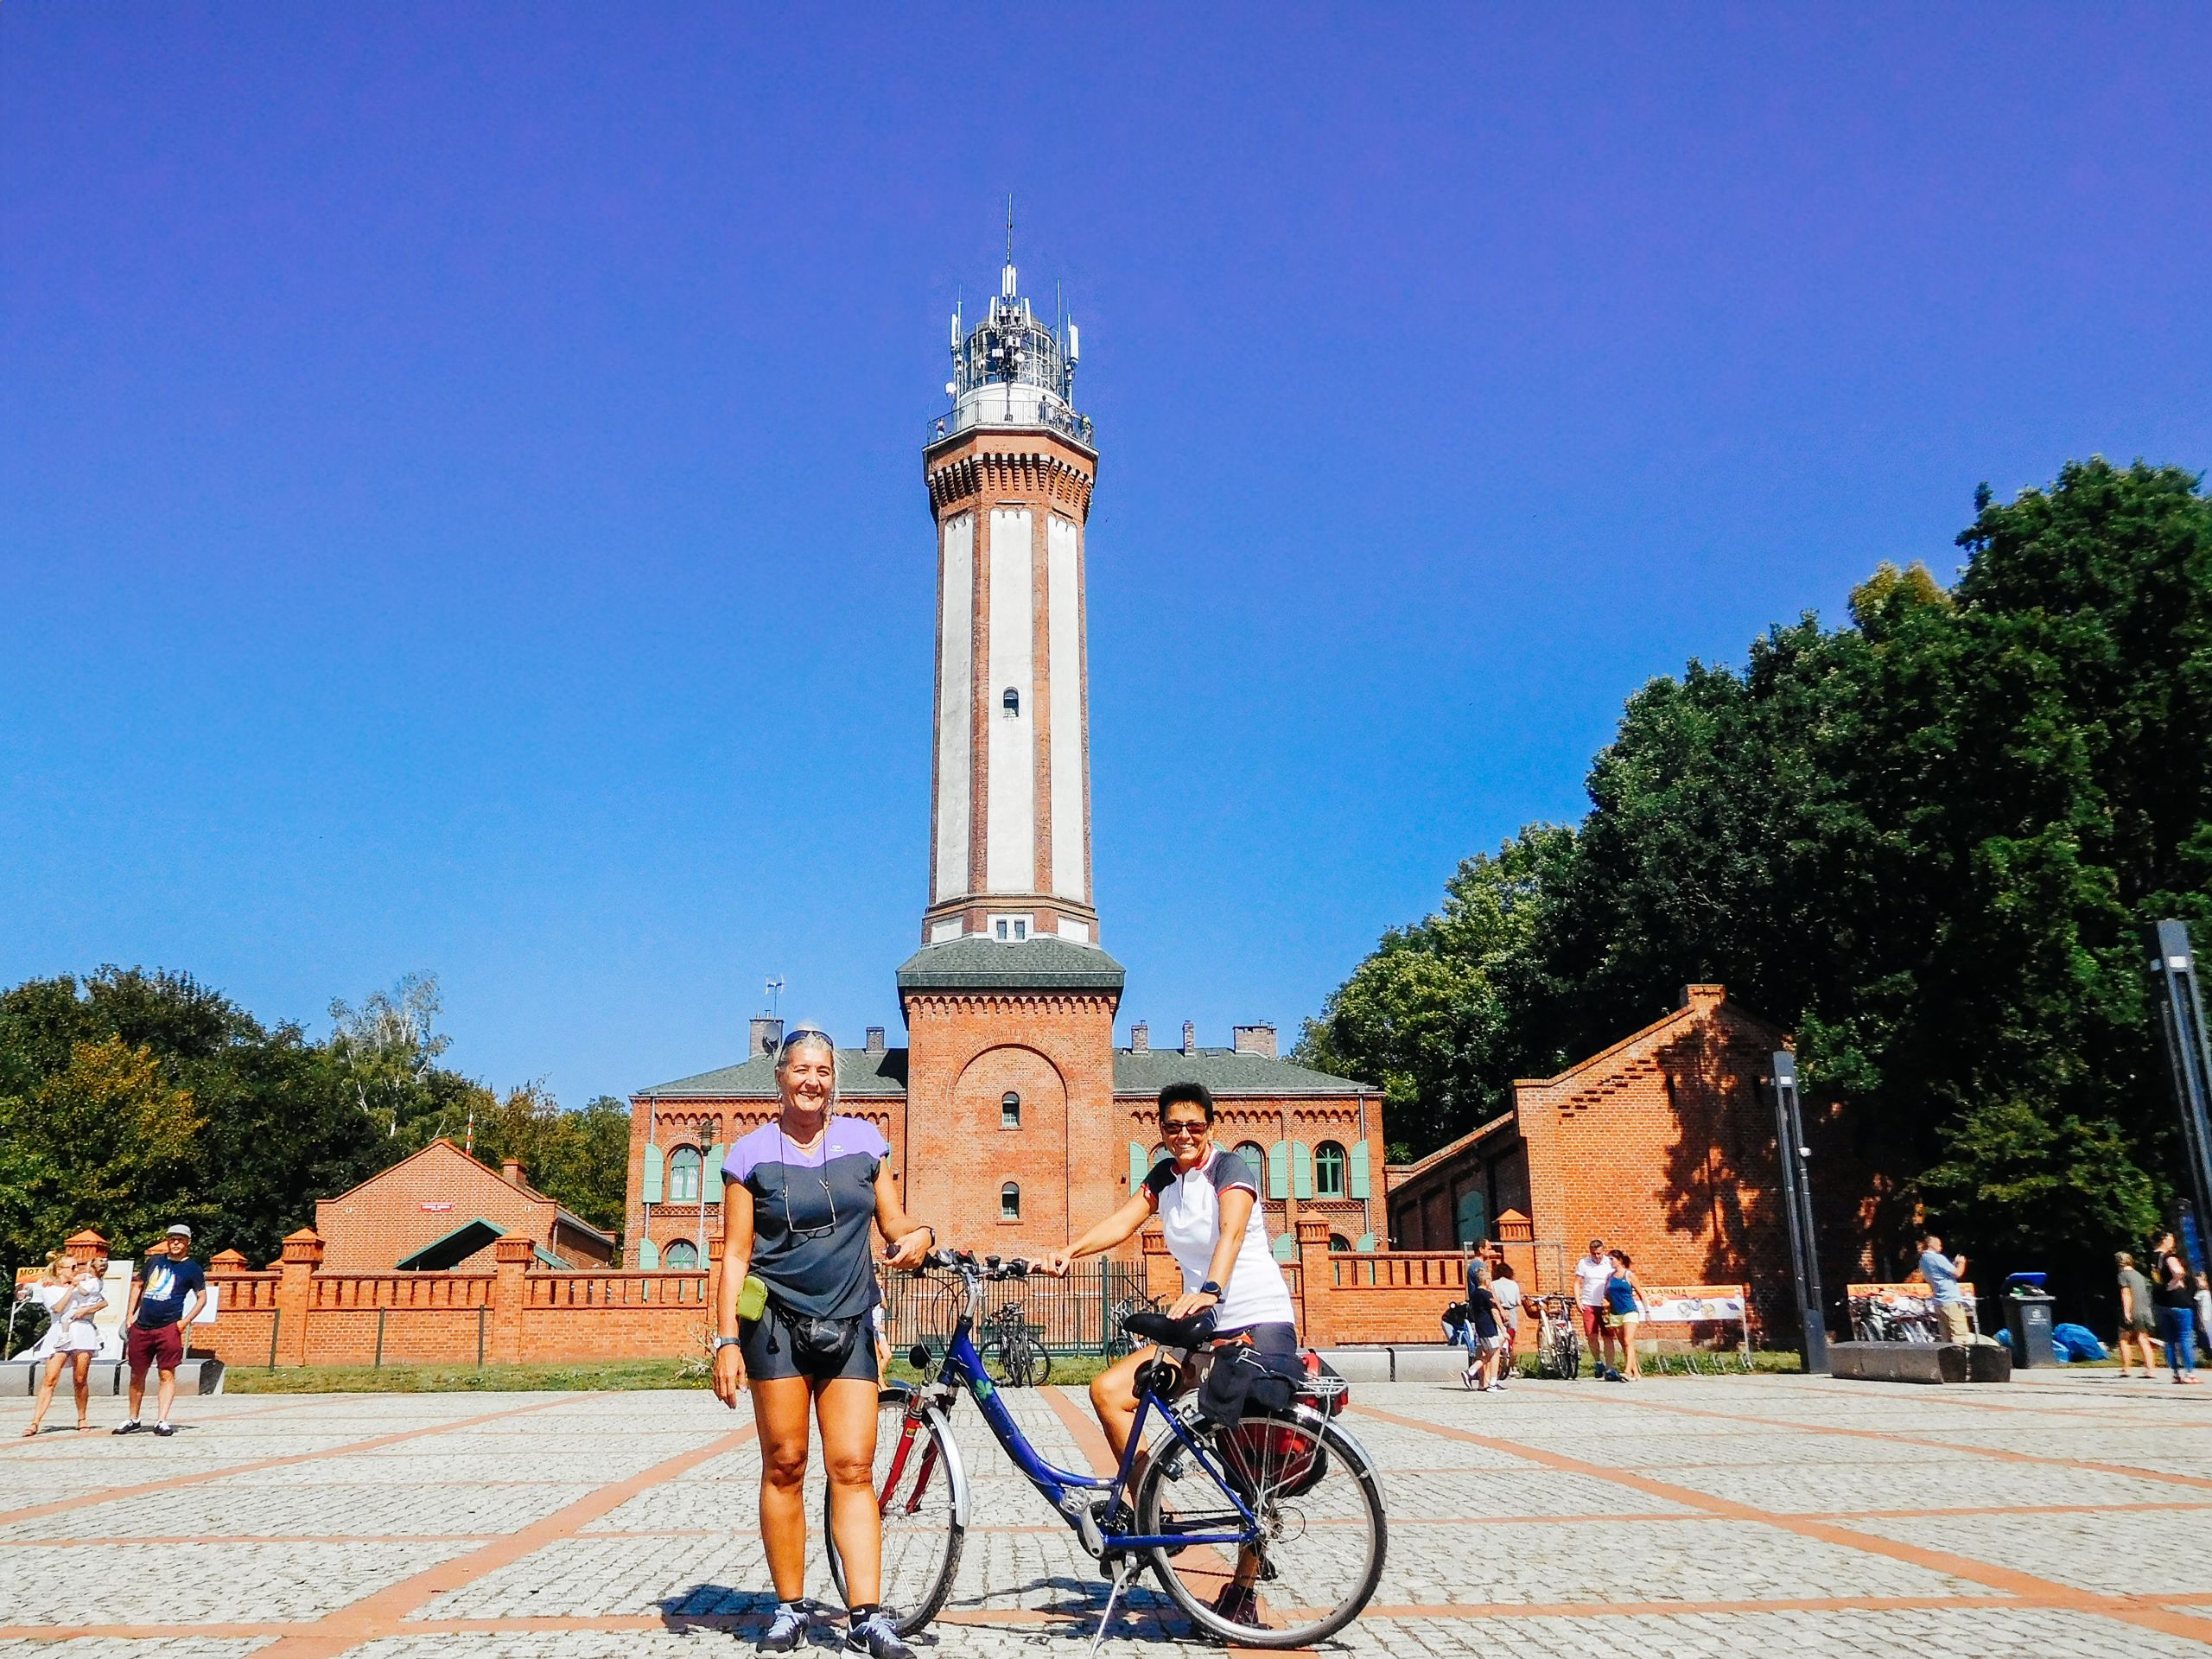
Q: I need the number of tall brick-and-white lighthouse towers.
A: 1